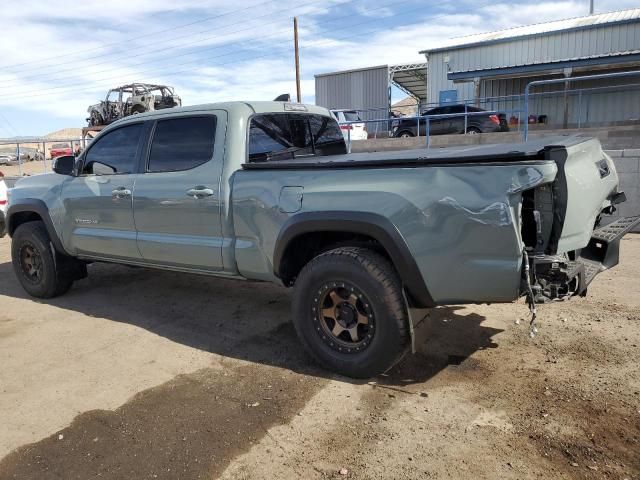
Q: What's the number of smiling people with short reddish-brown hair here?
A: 0